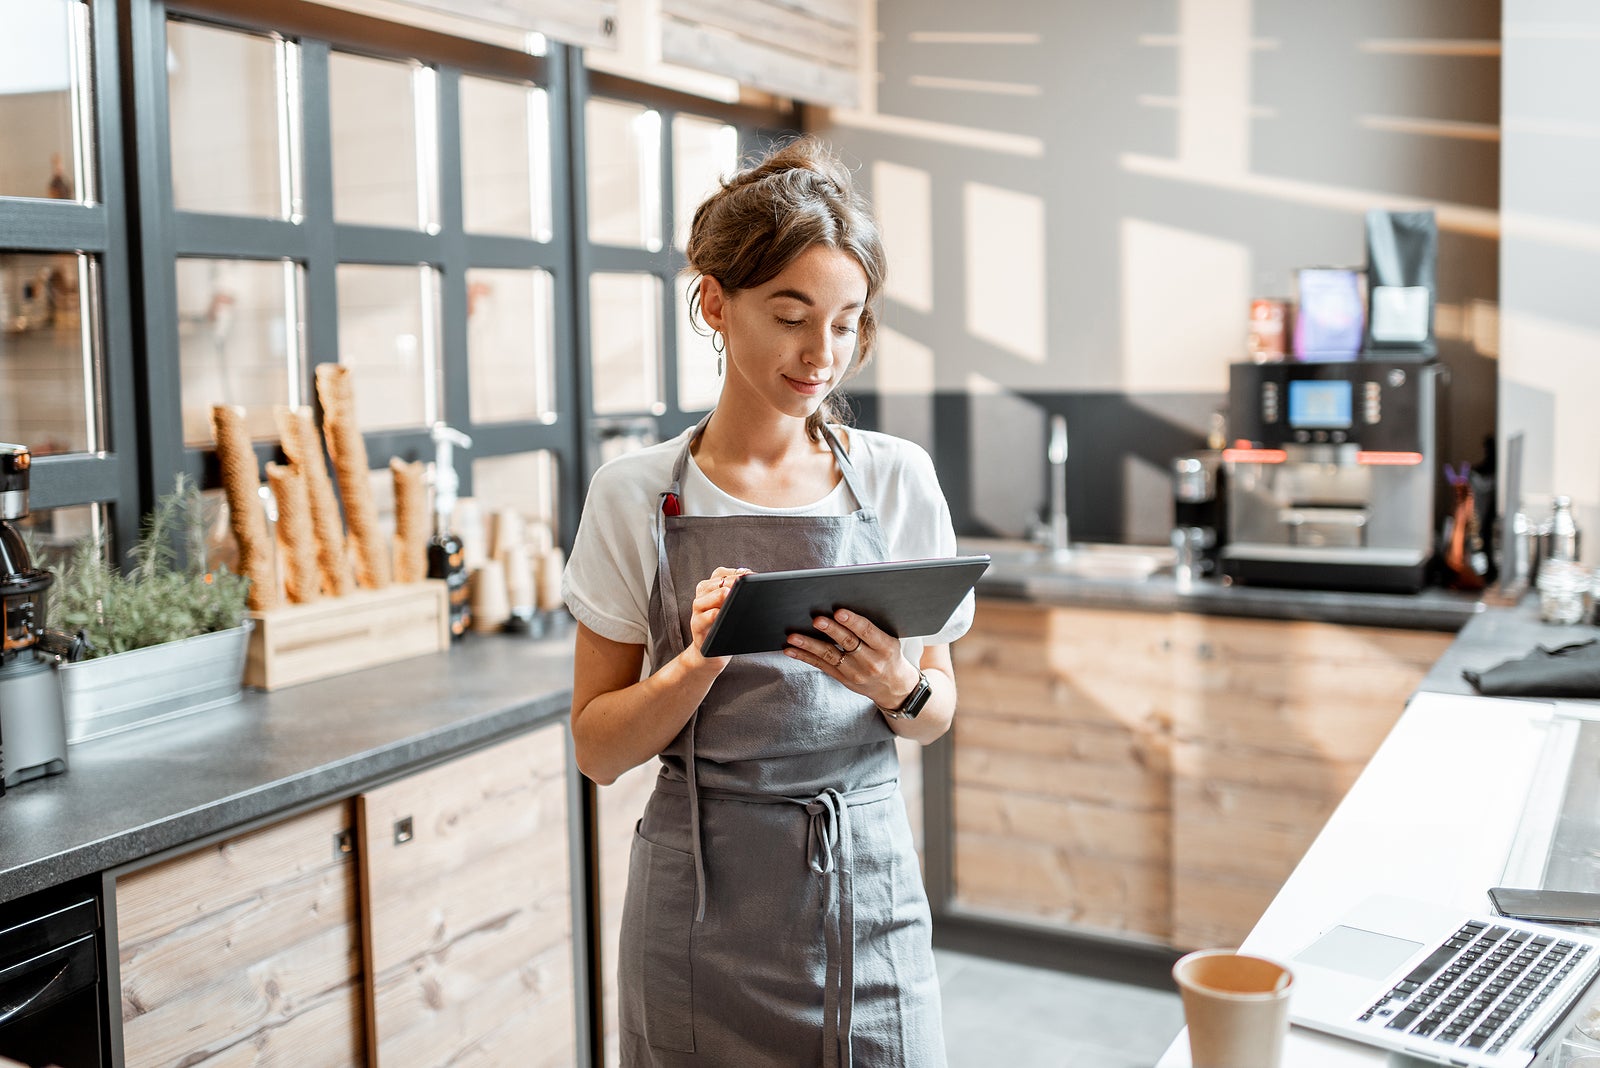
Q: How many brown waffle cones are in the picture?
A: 5